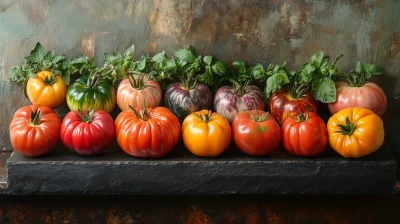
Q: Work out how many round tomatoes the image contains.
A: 14